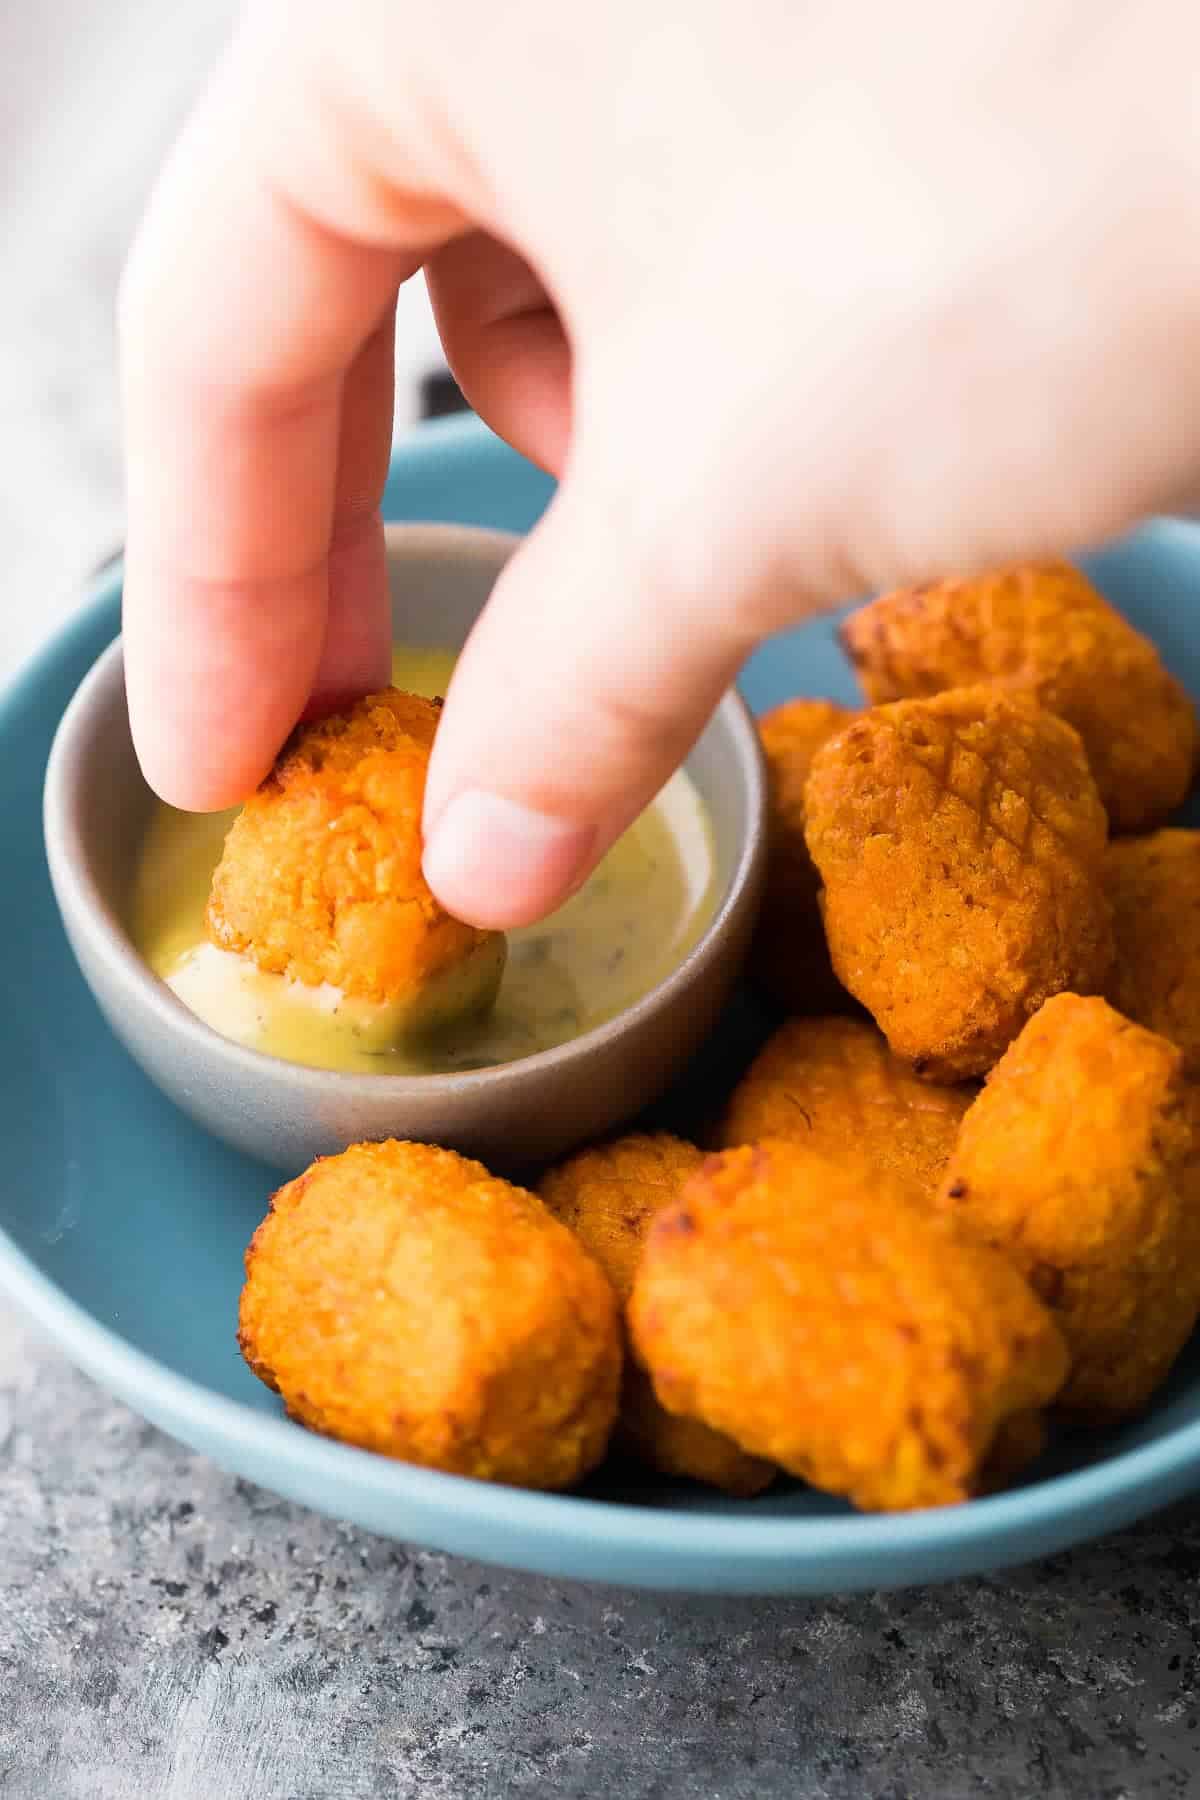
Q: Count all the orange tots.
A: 10